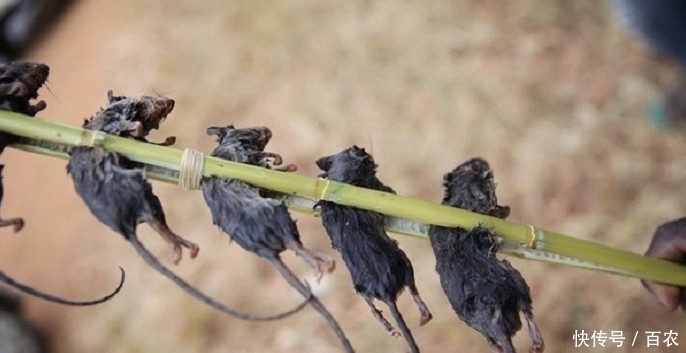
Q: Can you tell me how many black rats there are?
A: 5